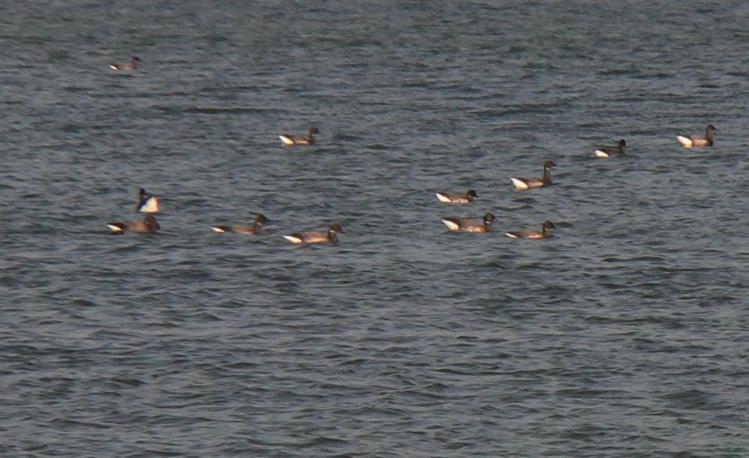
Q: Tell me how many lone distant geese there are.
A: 1